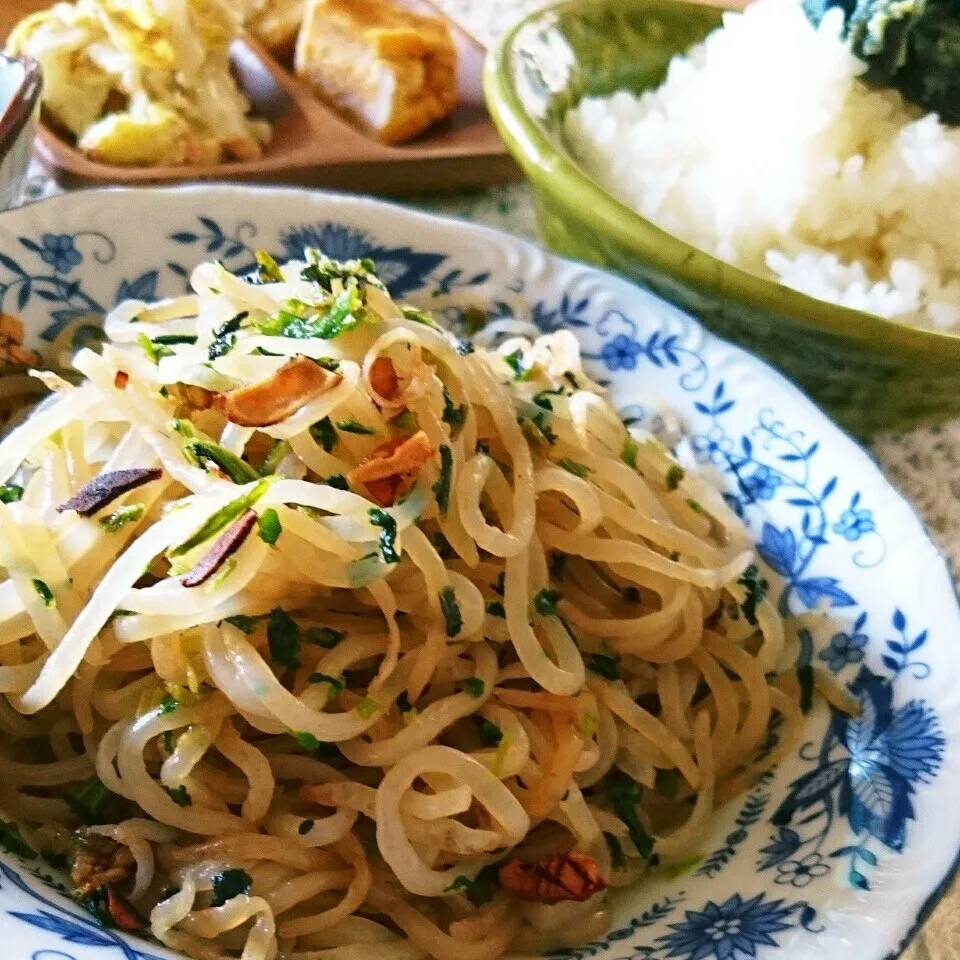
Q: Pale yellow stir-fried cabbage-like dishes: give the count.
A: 1